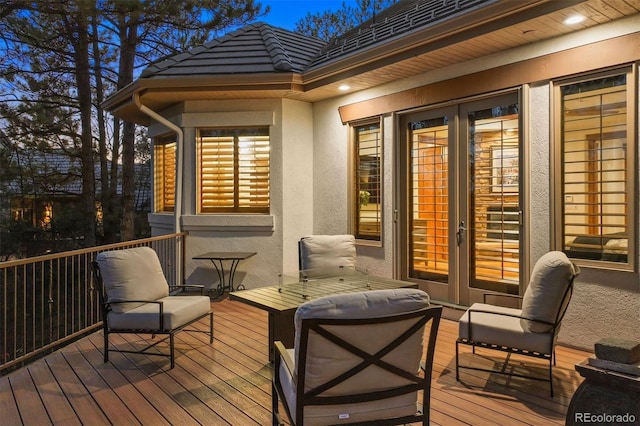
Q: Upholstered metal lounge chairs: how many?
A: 4